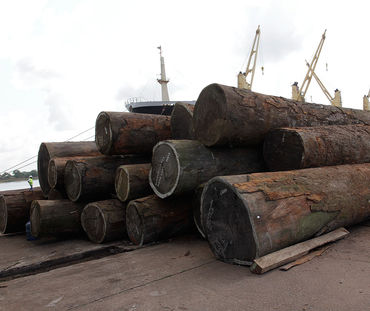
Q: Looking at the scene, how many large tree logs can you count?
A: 15